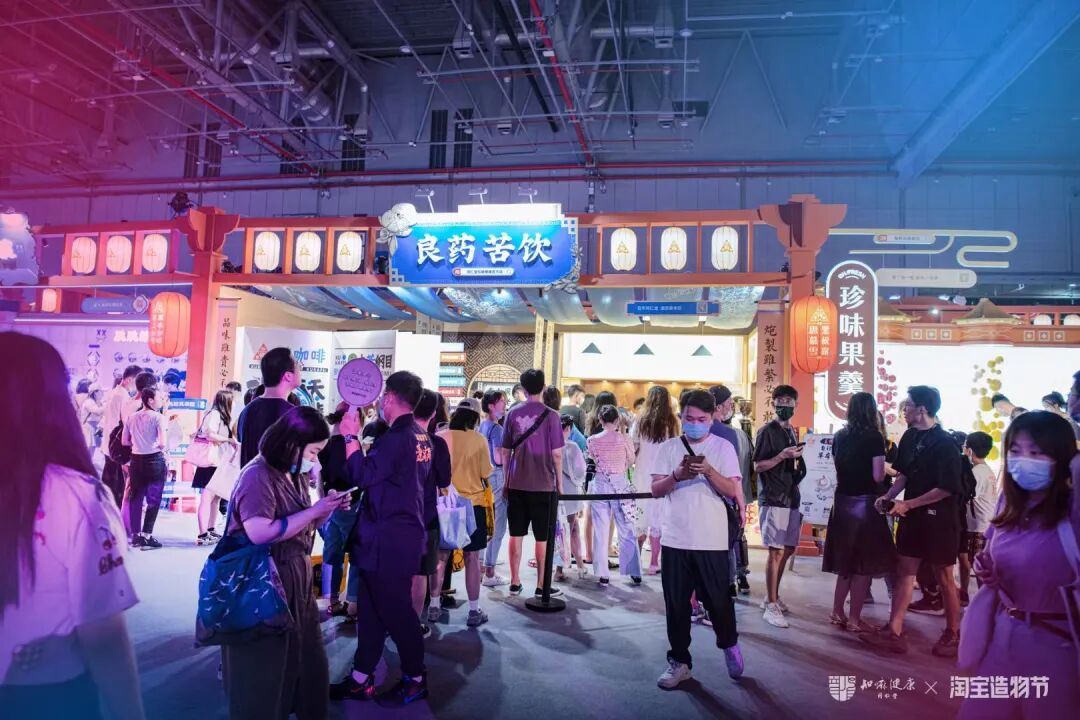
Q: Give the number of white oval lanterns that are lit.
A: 9